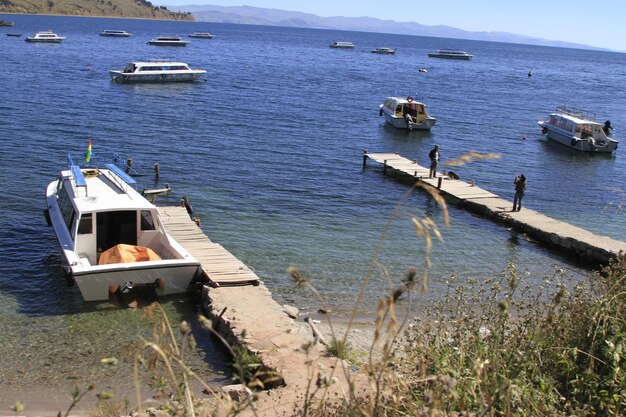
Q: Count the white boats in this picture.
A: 11